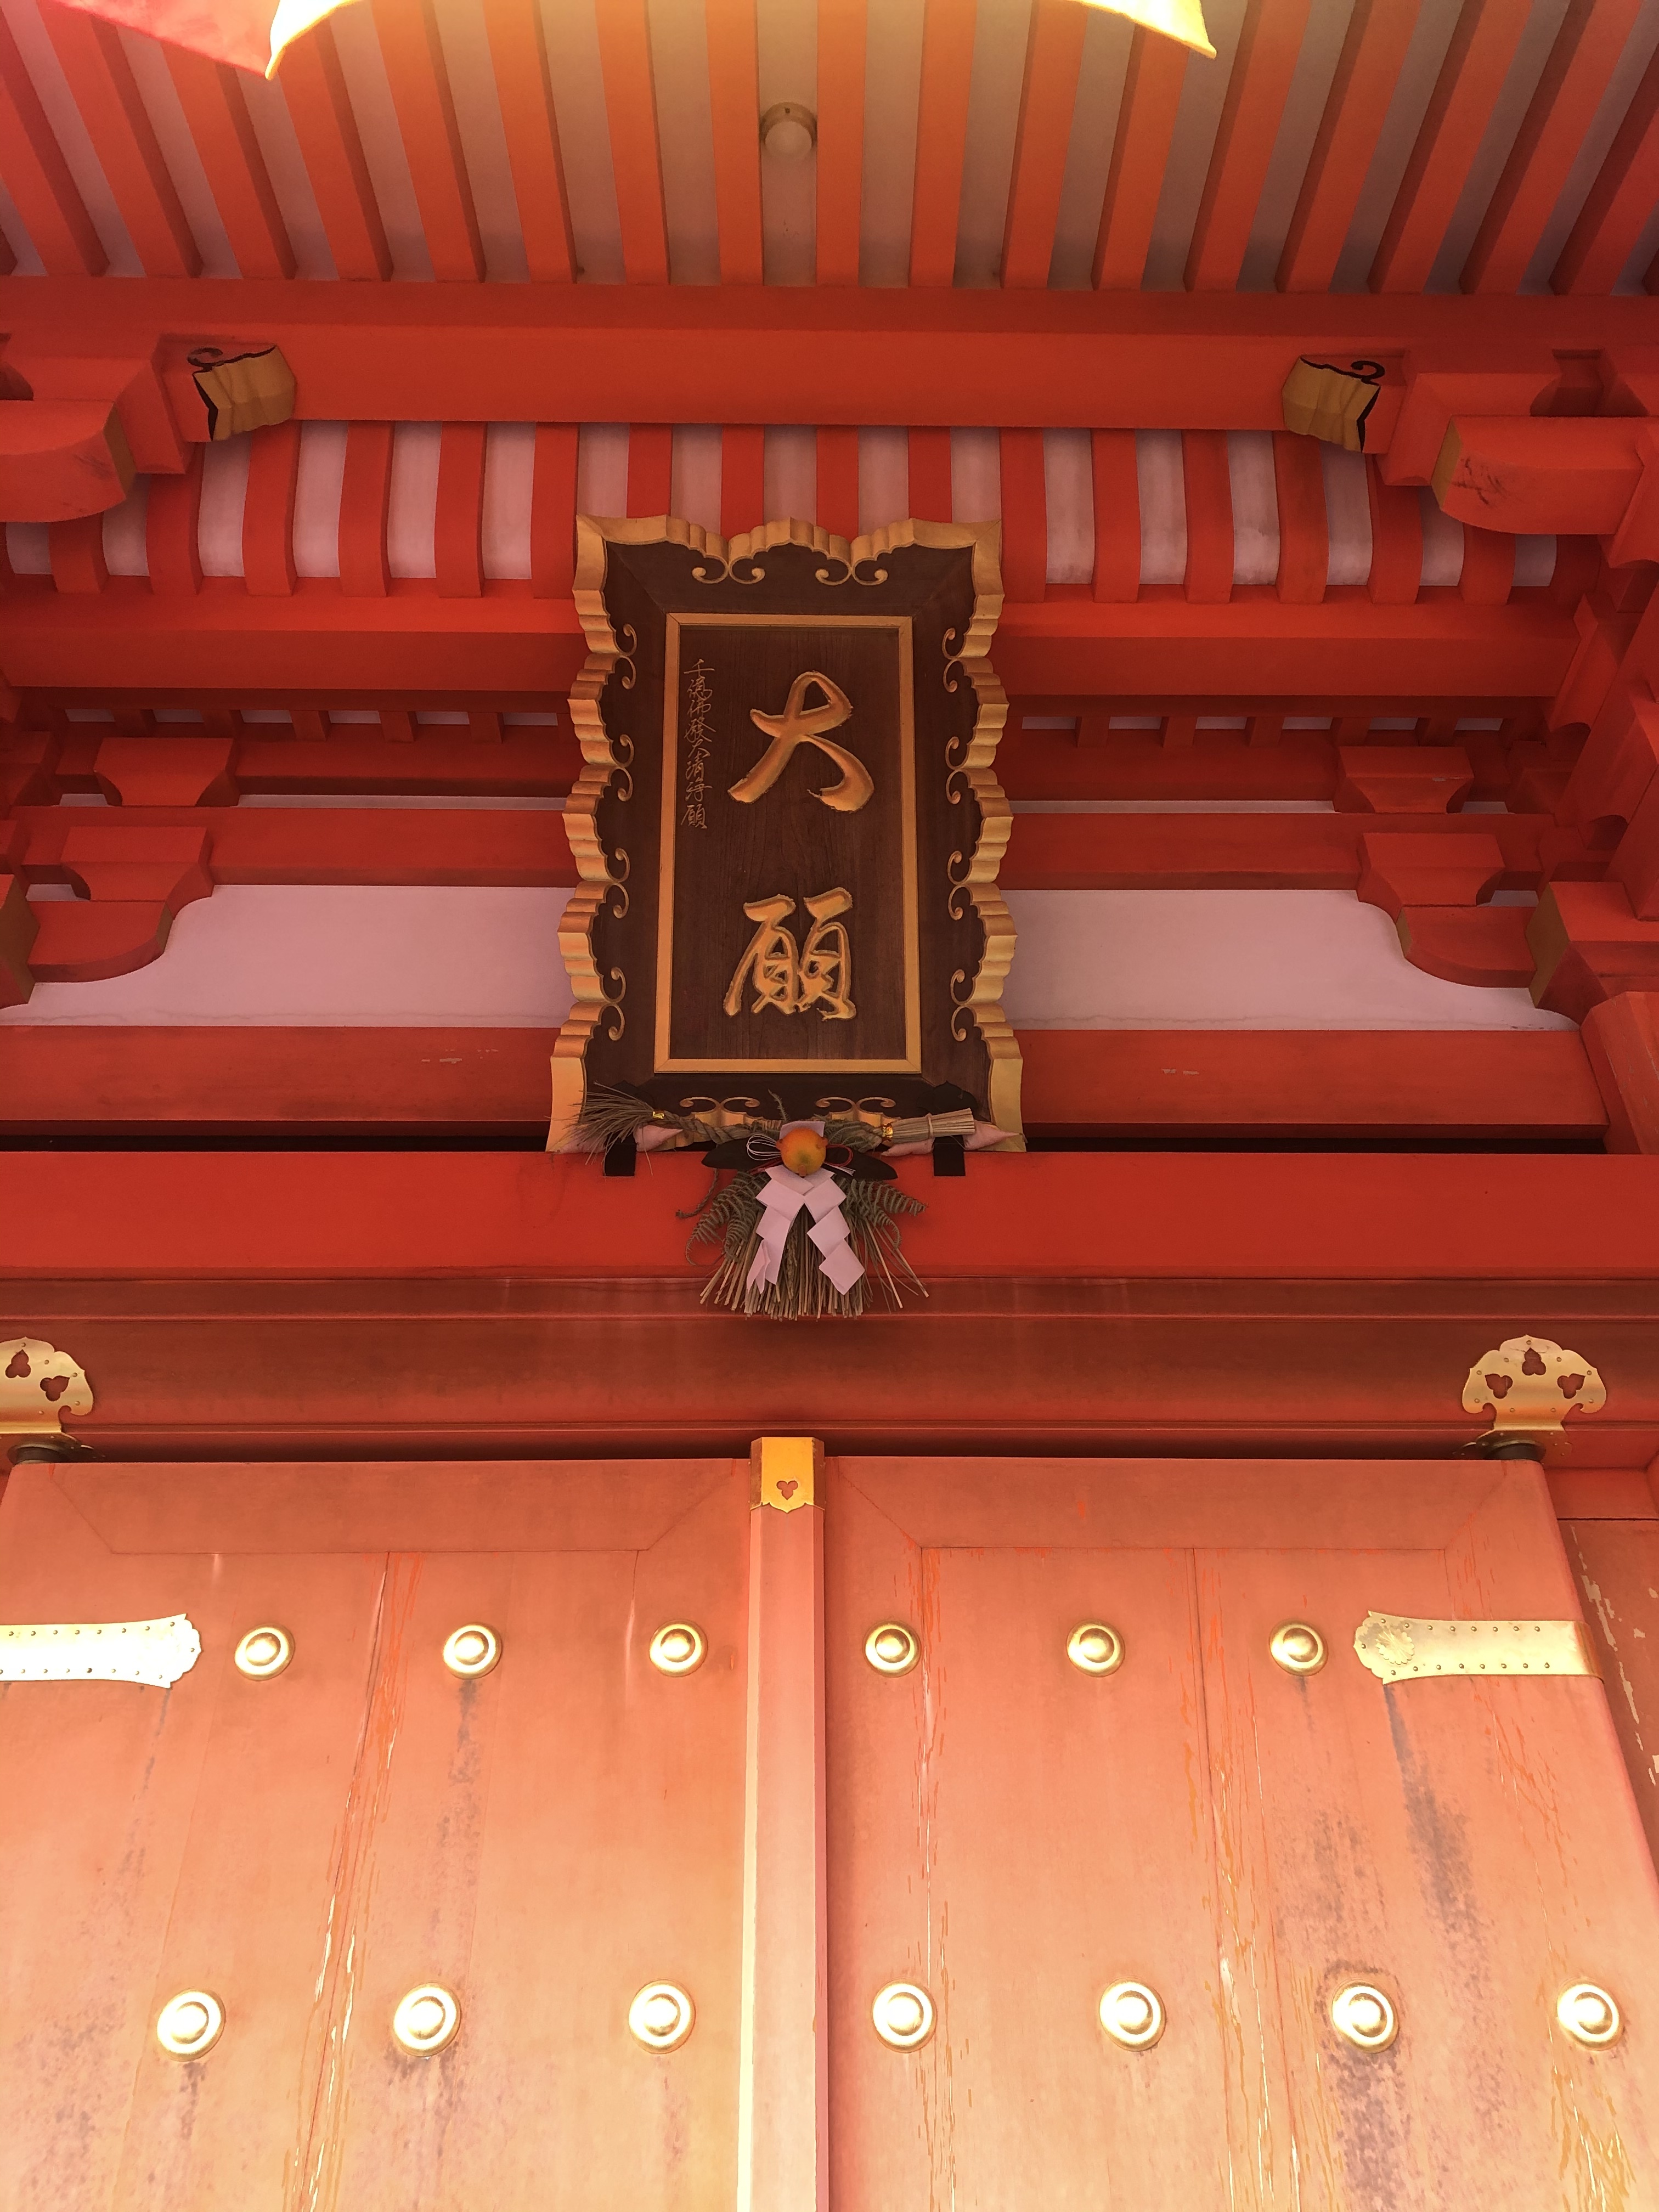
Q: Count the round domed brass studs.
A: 13